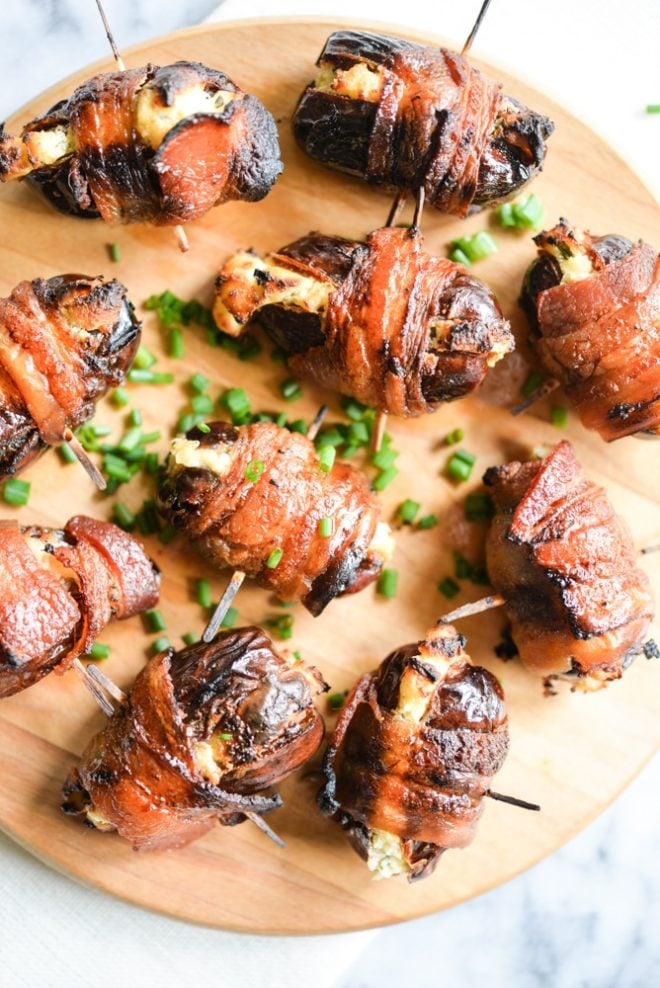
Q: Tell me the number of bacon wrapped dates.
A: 10